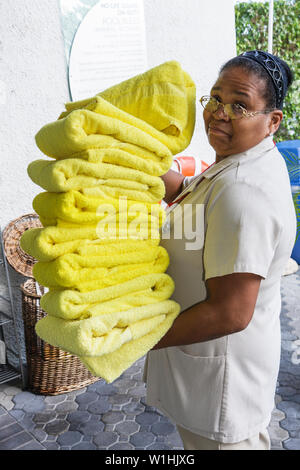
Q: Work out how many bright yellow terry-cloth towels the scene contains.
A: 8